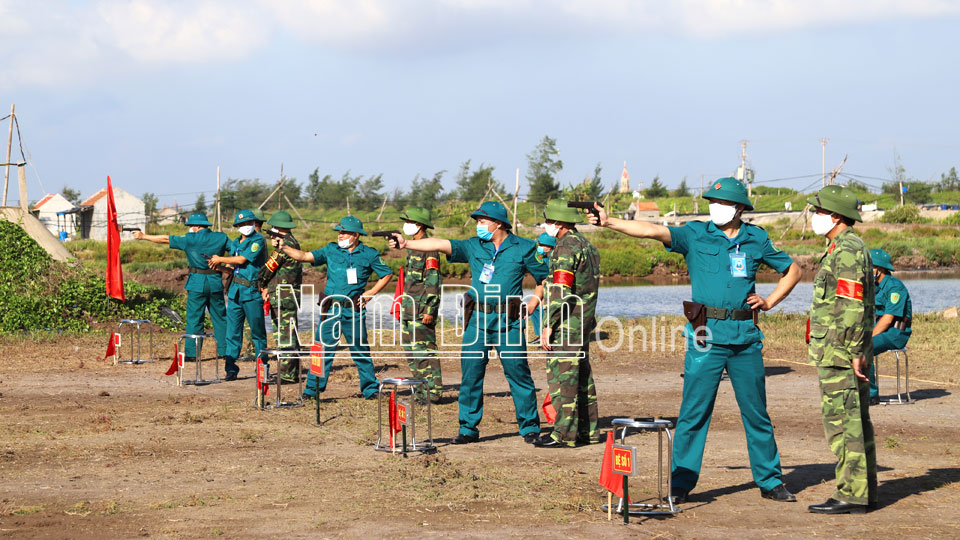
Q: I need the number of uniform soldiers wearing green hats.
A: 5